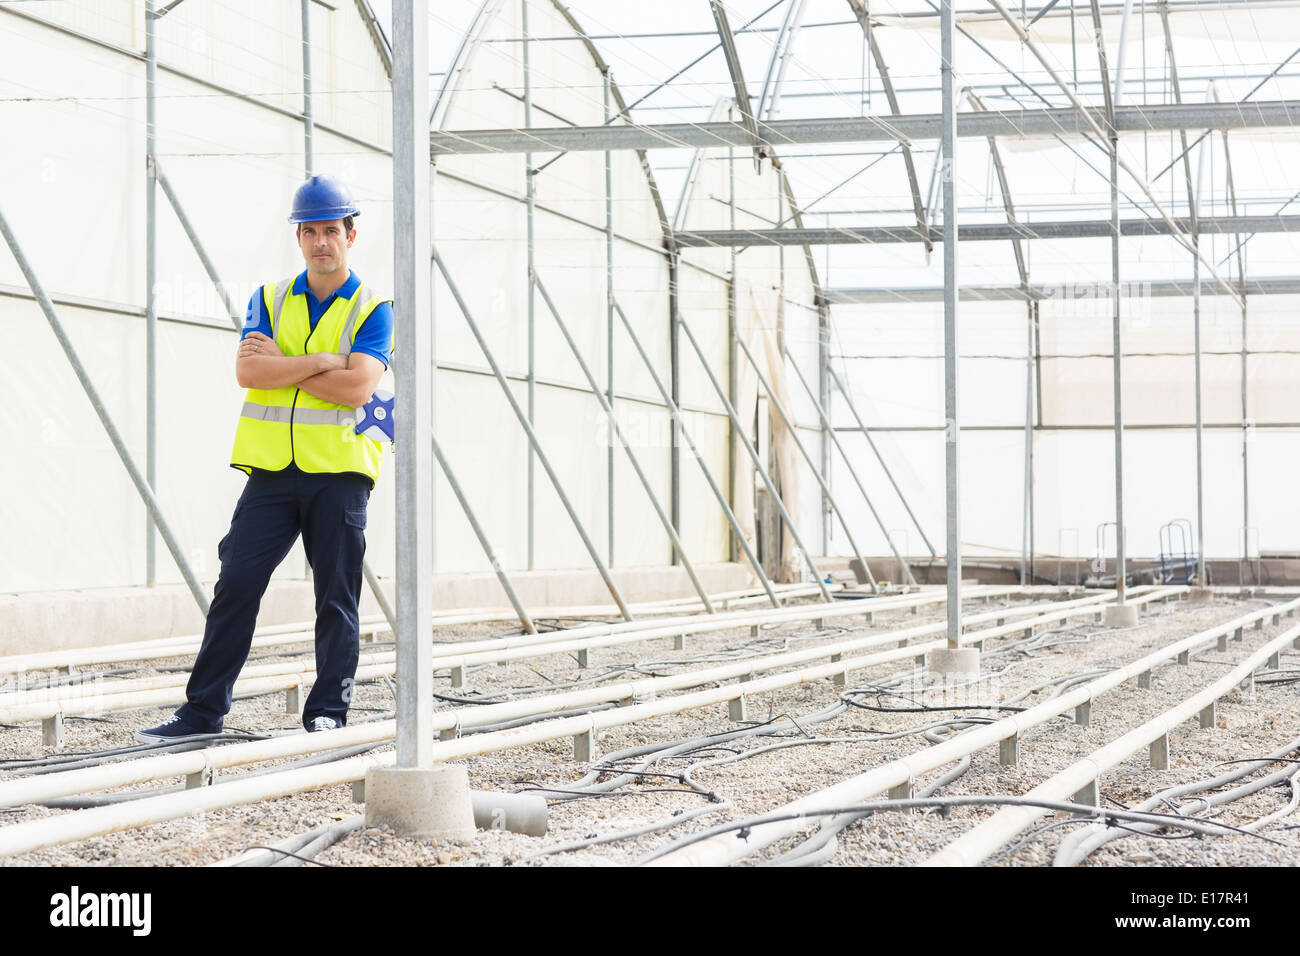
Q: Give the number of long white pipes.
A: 8